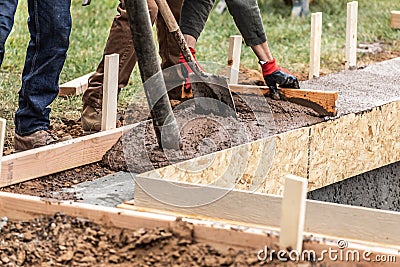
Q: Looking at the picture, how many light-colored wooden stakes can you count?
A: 6